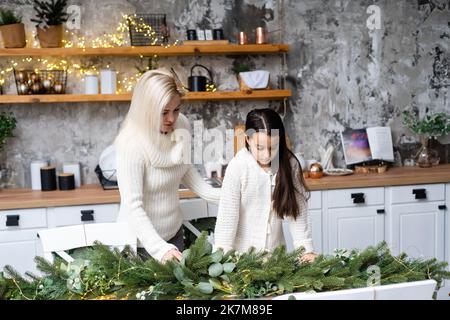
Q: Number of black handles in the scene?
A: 6